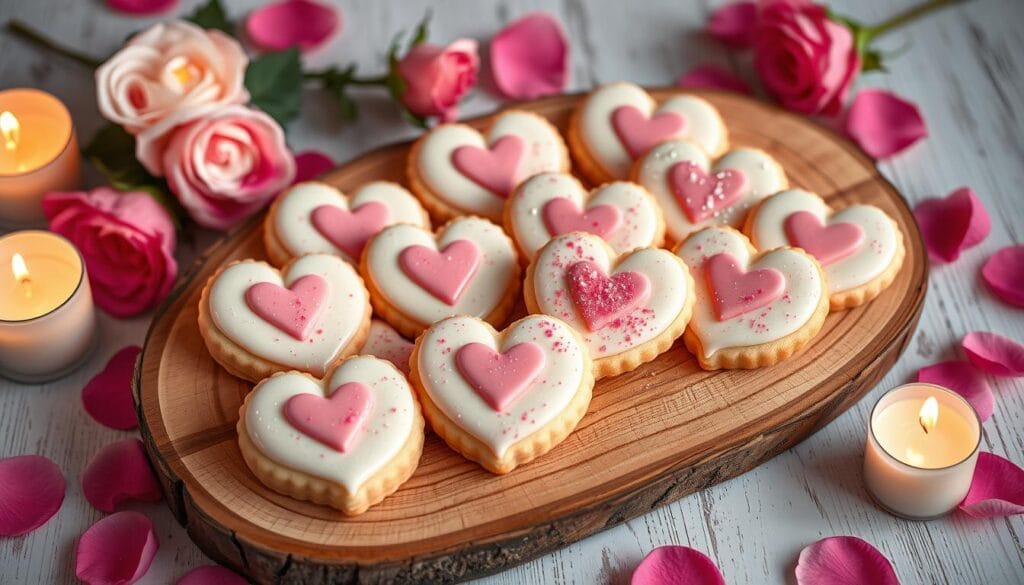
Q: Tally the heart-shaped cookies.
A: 12